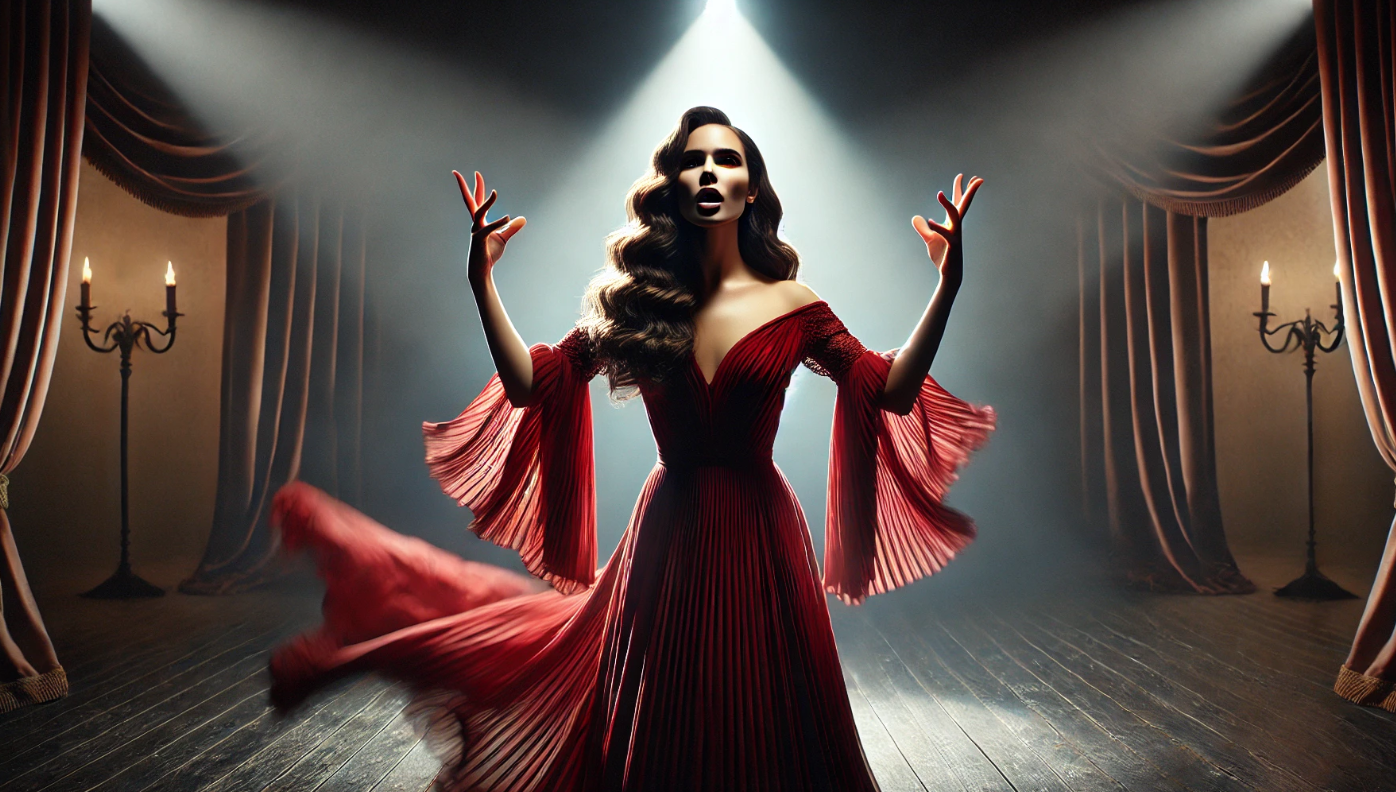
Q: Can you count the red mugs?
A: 0